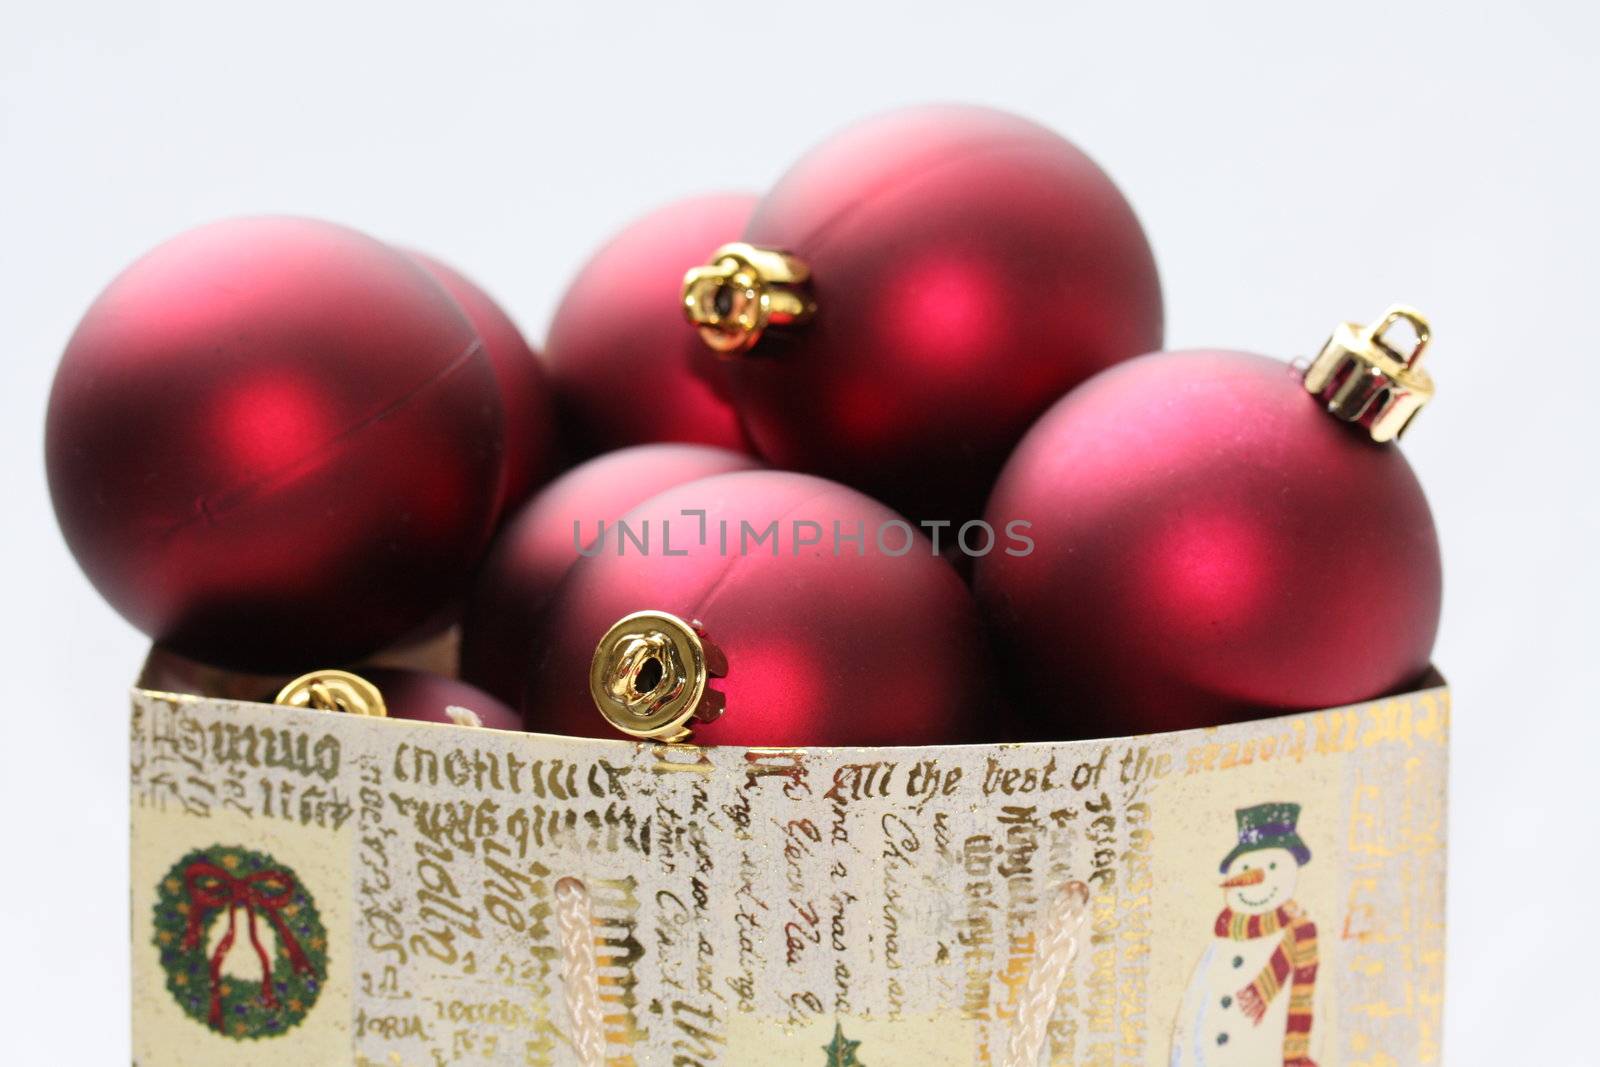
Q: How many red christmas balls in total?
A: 8